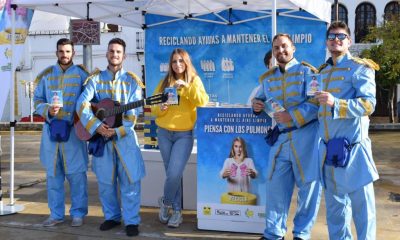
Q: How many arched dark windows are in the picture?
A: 3